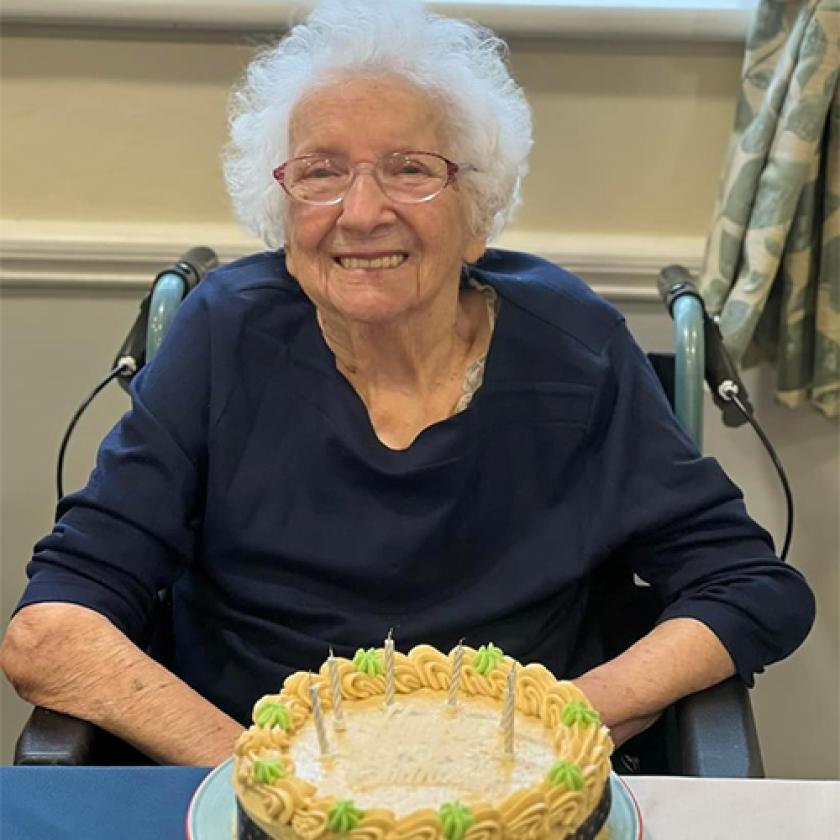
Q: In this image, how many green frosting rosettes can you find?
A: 8